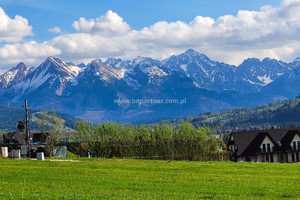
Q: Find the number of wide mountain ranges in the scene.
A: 1